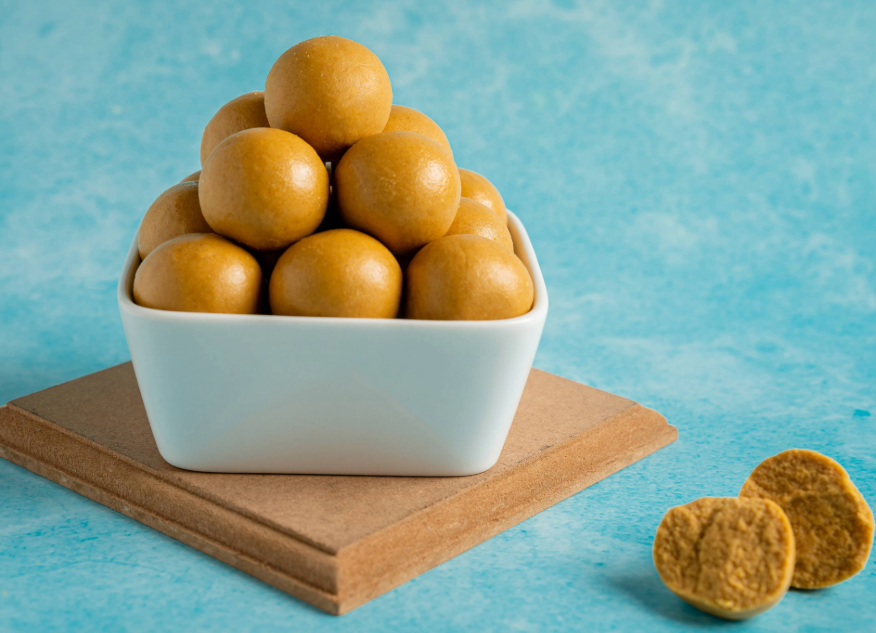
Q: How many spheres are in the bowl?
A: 12